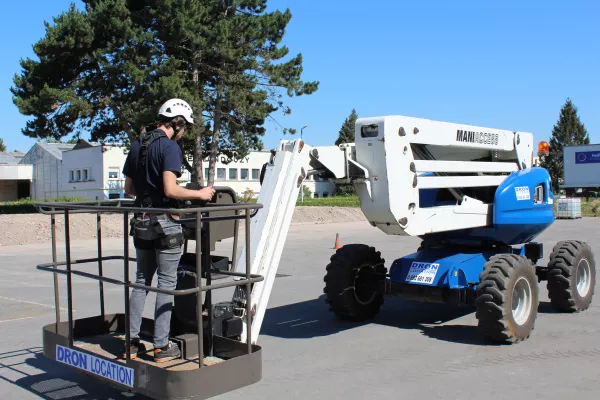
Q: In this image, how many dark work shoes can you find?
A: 2